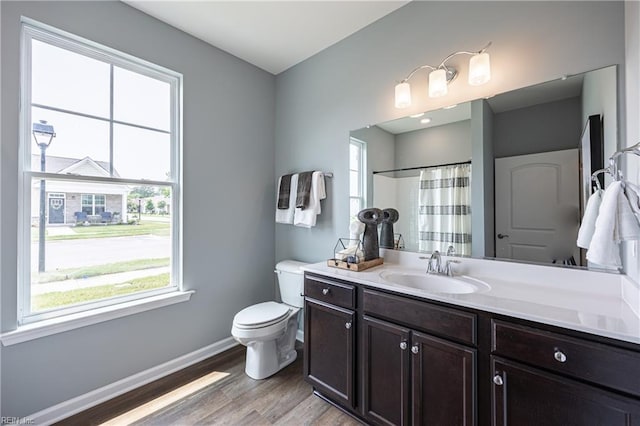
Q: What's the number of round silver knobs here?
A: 6